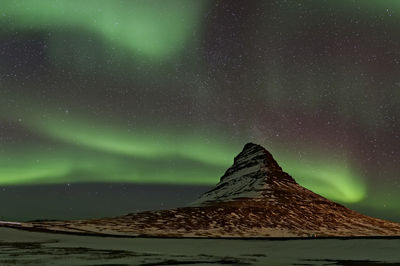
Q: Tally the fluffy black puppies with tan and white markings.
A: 0